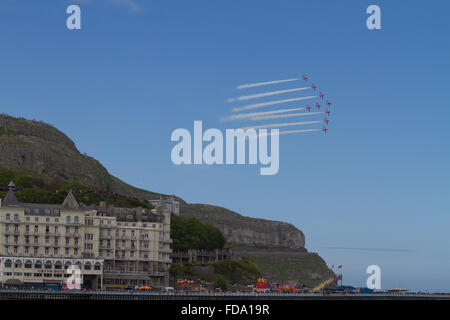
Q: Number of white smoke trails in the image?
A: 7